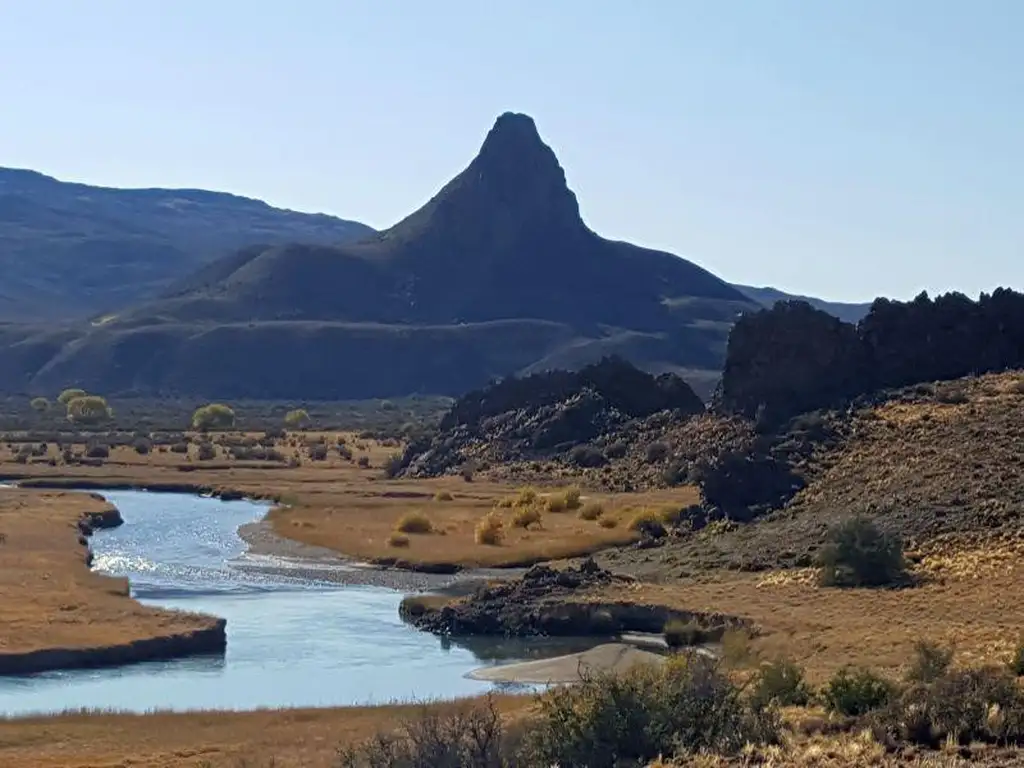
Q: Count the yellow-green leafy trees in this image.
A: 5